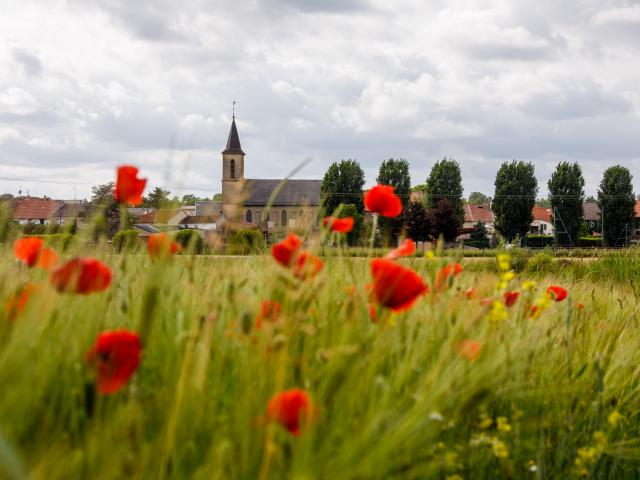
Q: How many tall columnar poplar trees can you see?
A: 6